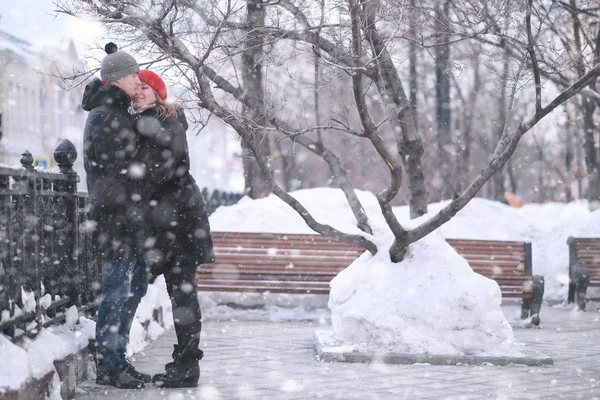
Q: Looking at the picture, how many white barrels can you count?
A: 0